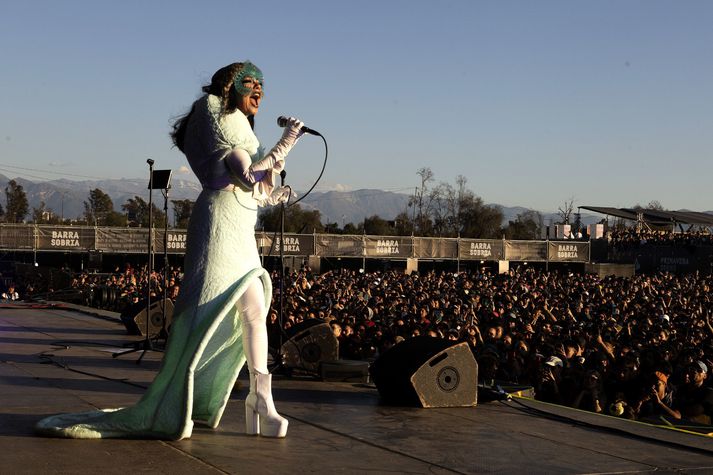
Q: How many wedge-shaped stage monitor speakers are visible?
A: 3